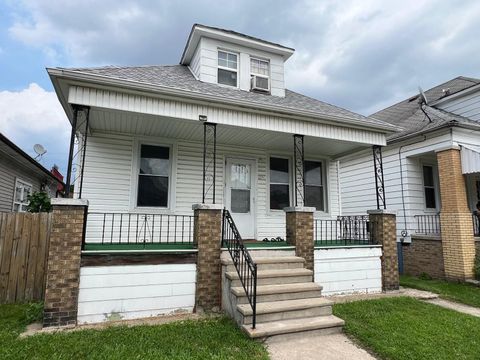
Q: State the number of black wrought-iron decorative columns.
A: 4